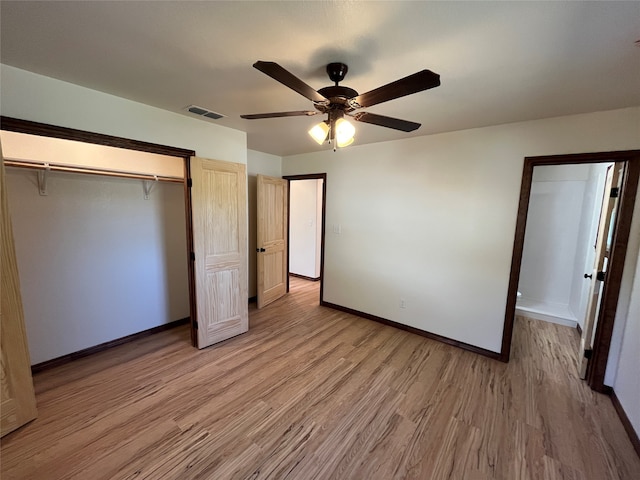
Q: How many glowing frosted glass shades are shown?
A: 3